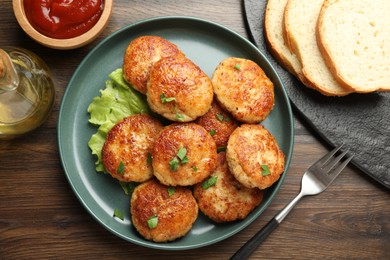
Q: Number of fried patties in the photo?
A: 9